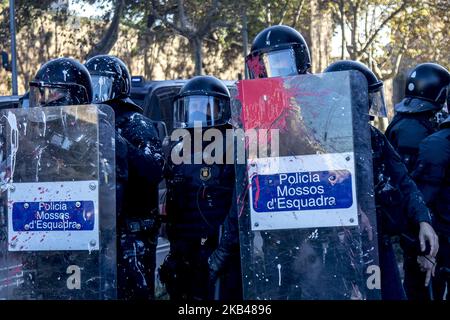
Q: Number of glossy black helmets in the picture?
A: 6